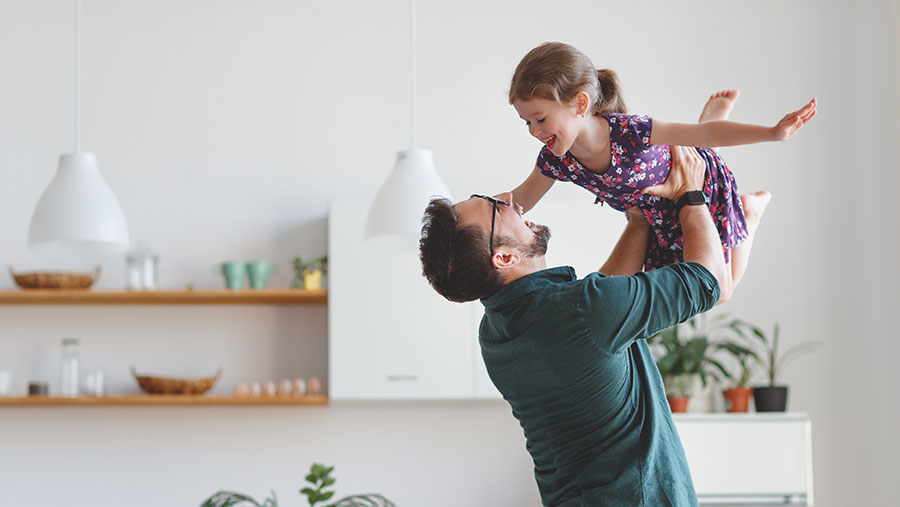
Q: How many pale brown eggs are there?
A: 6